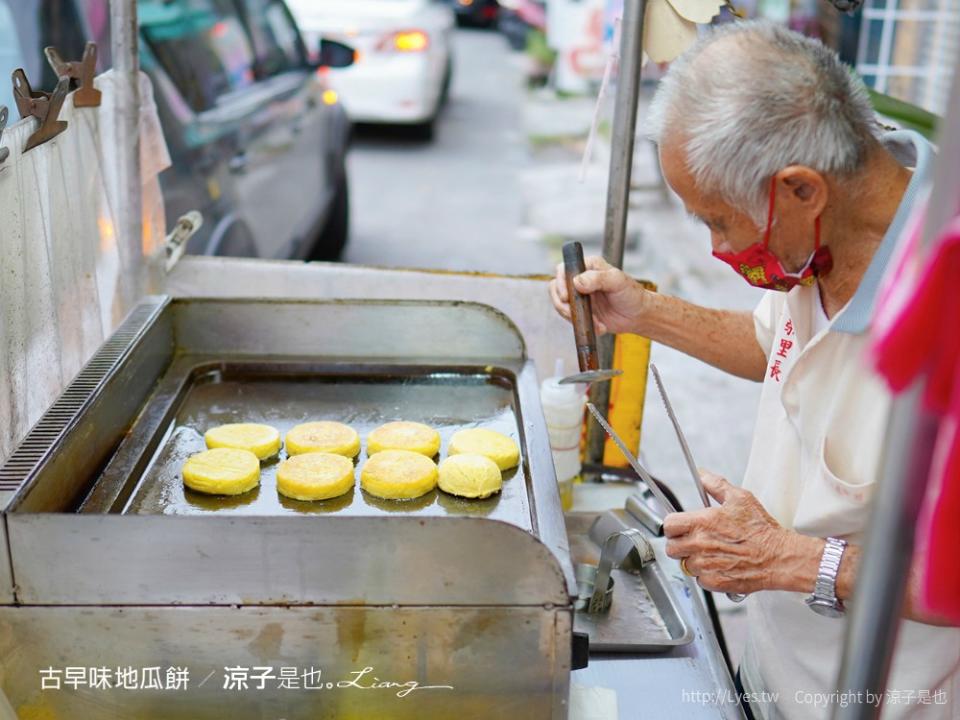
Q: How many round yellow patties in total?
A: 8